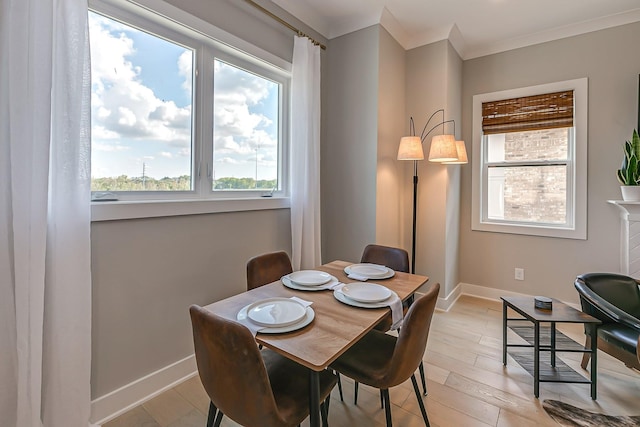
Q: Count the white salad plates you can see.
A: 4